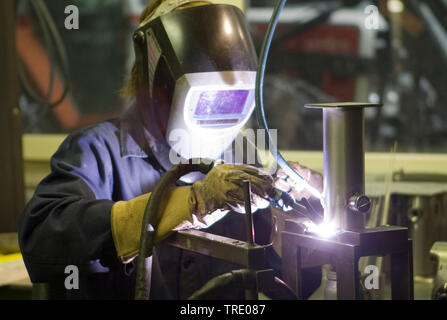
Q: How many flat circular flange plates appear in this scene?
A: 1